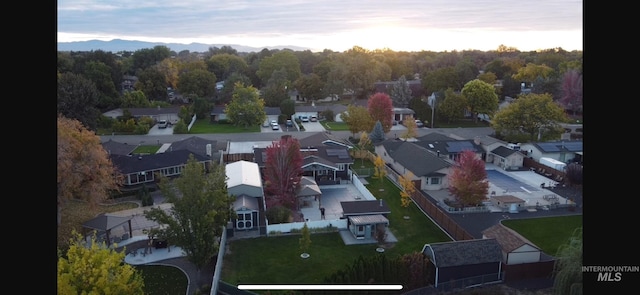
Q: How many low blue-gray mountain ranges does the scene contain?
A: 1